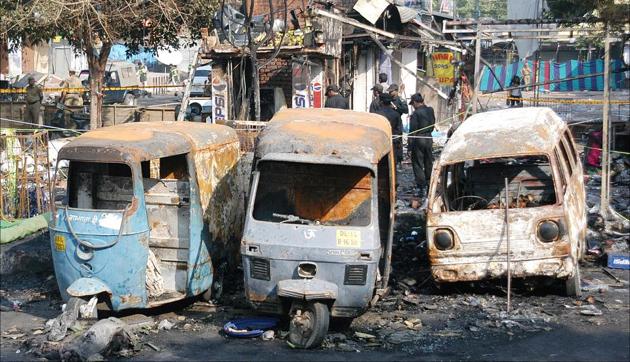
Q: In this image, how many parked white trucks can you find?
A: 1